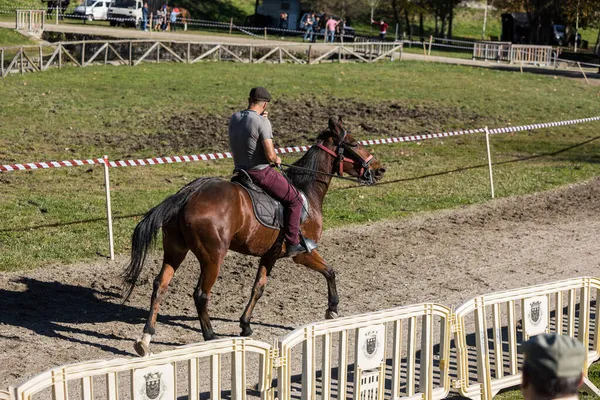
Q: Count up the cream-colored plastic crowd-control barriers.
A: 3